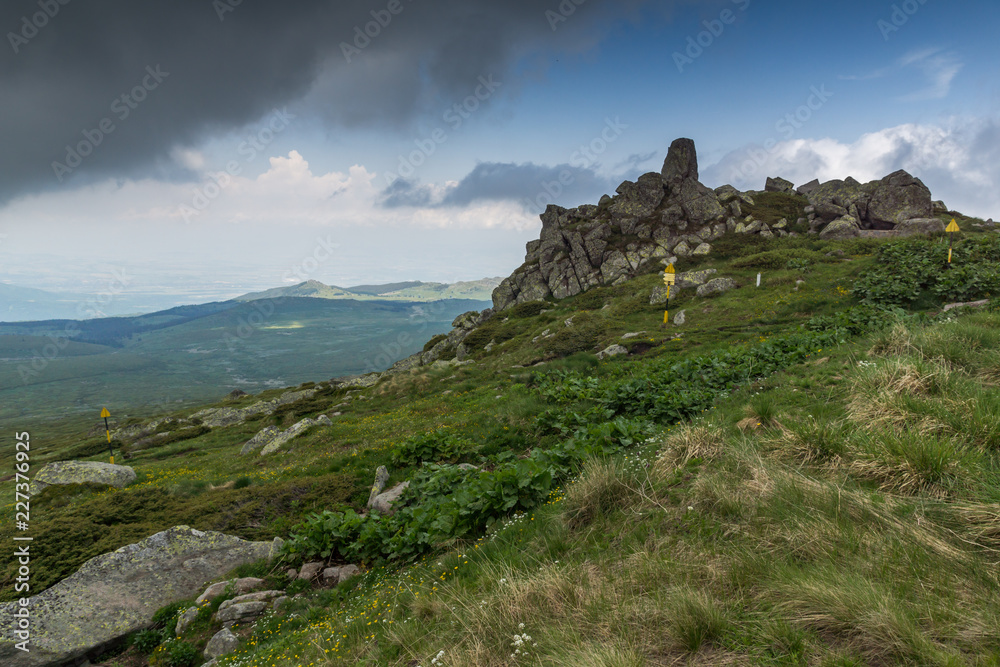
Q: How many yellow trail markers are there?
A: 3